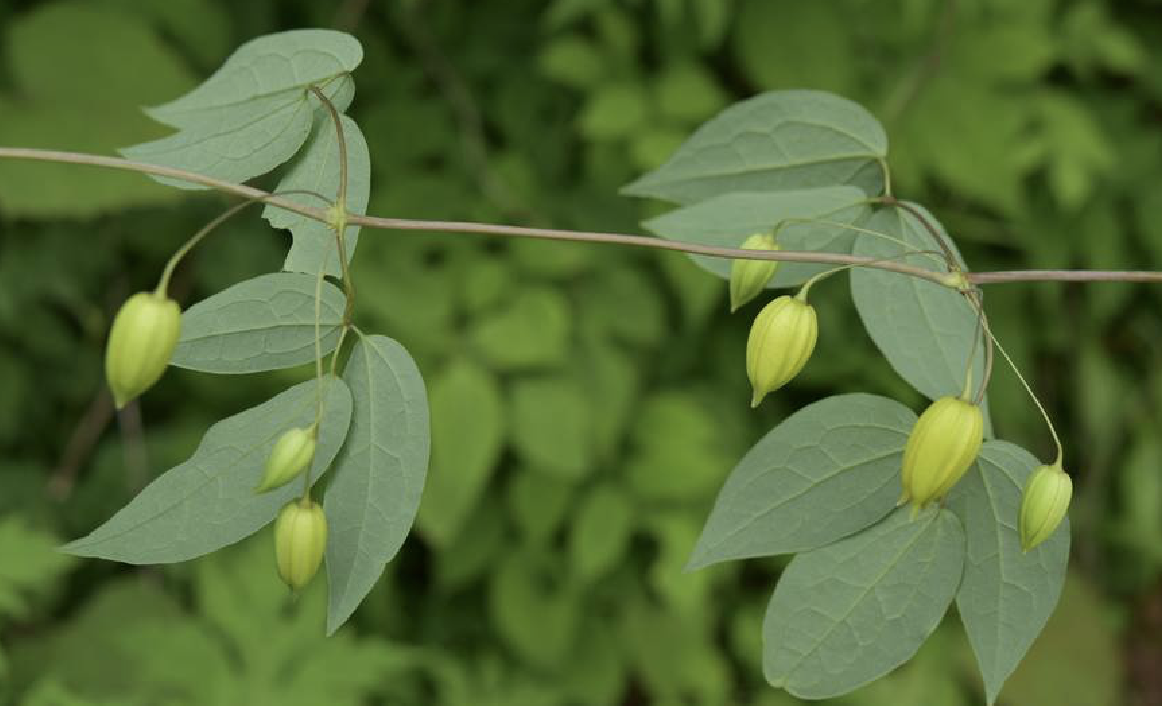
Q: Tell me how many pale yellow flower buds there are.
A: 7